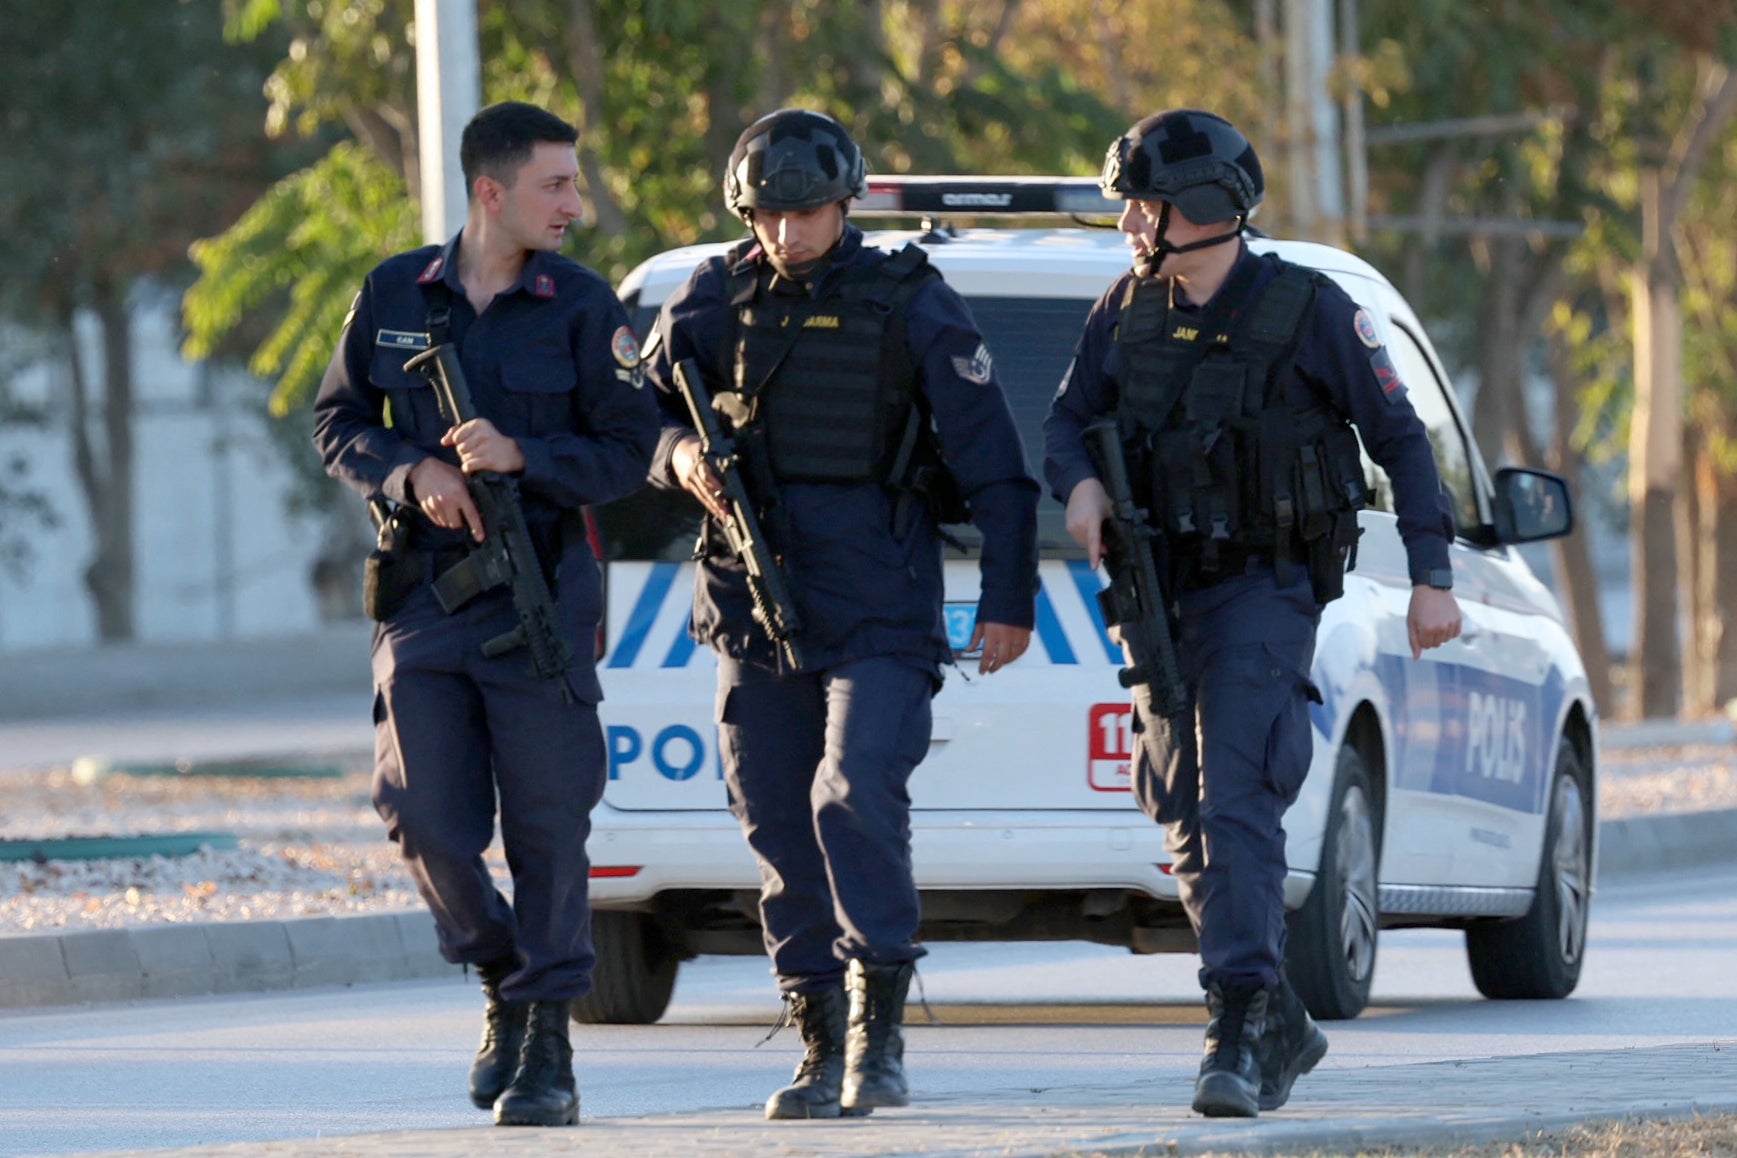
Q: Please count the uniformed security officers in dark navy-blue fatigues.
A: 3